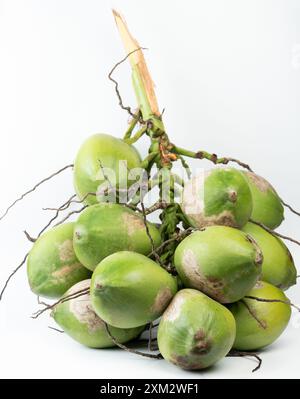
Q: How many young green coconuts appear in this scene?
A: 11